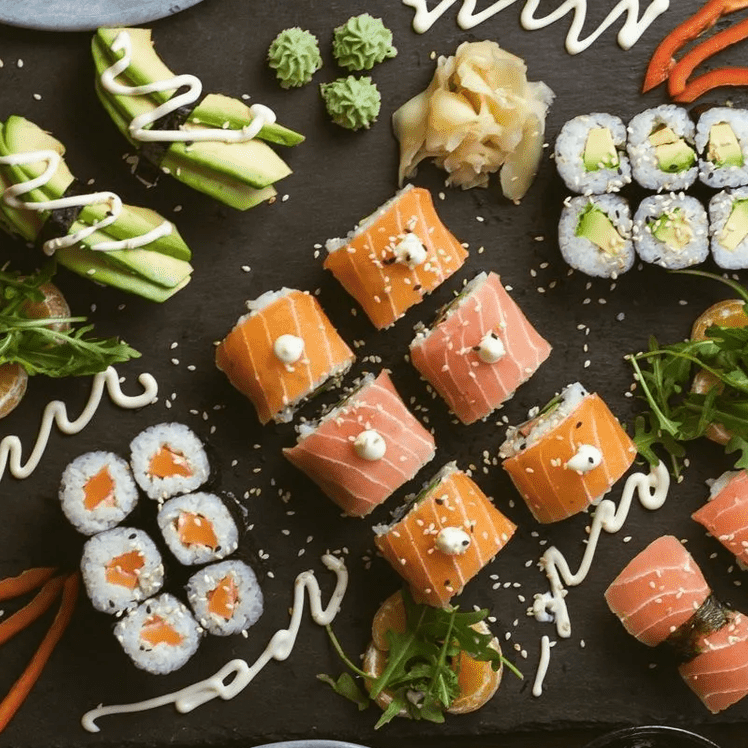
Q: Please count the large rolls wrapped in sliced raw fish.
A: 6